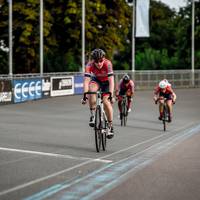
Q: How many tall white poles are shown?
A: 5